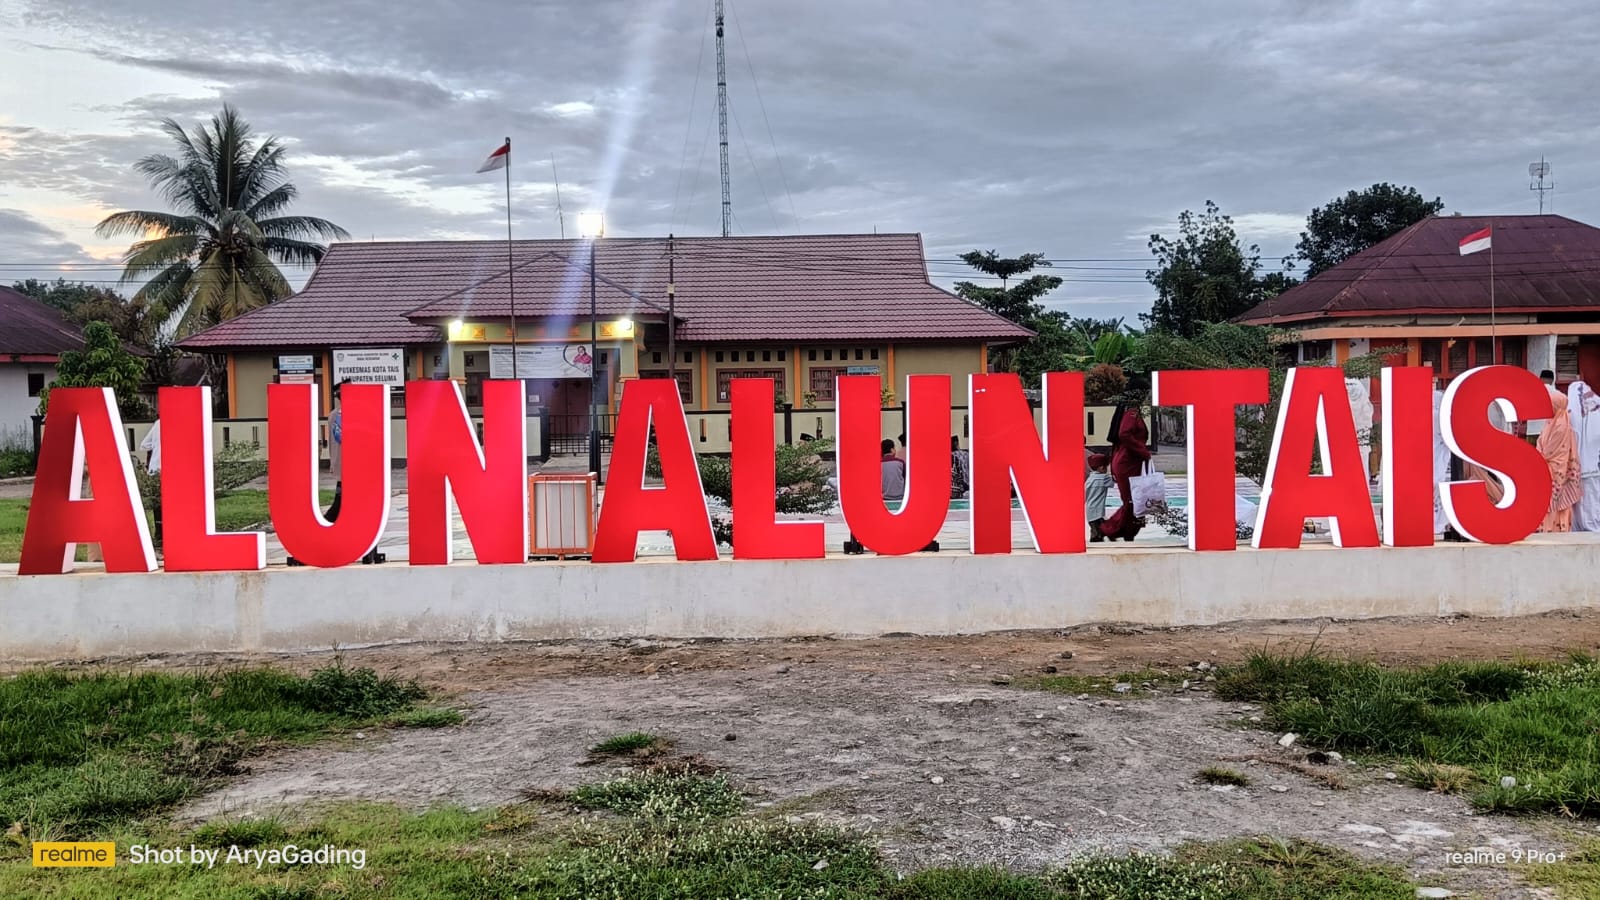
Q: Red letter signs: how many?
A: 12